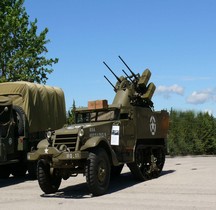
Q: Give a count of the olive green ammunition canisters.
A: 2